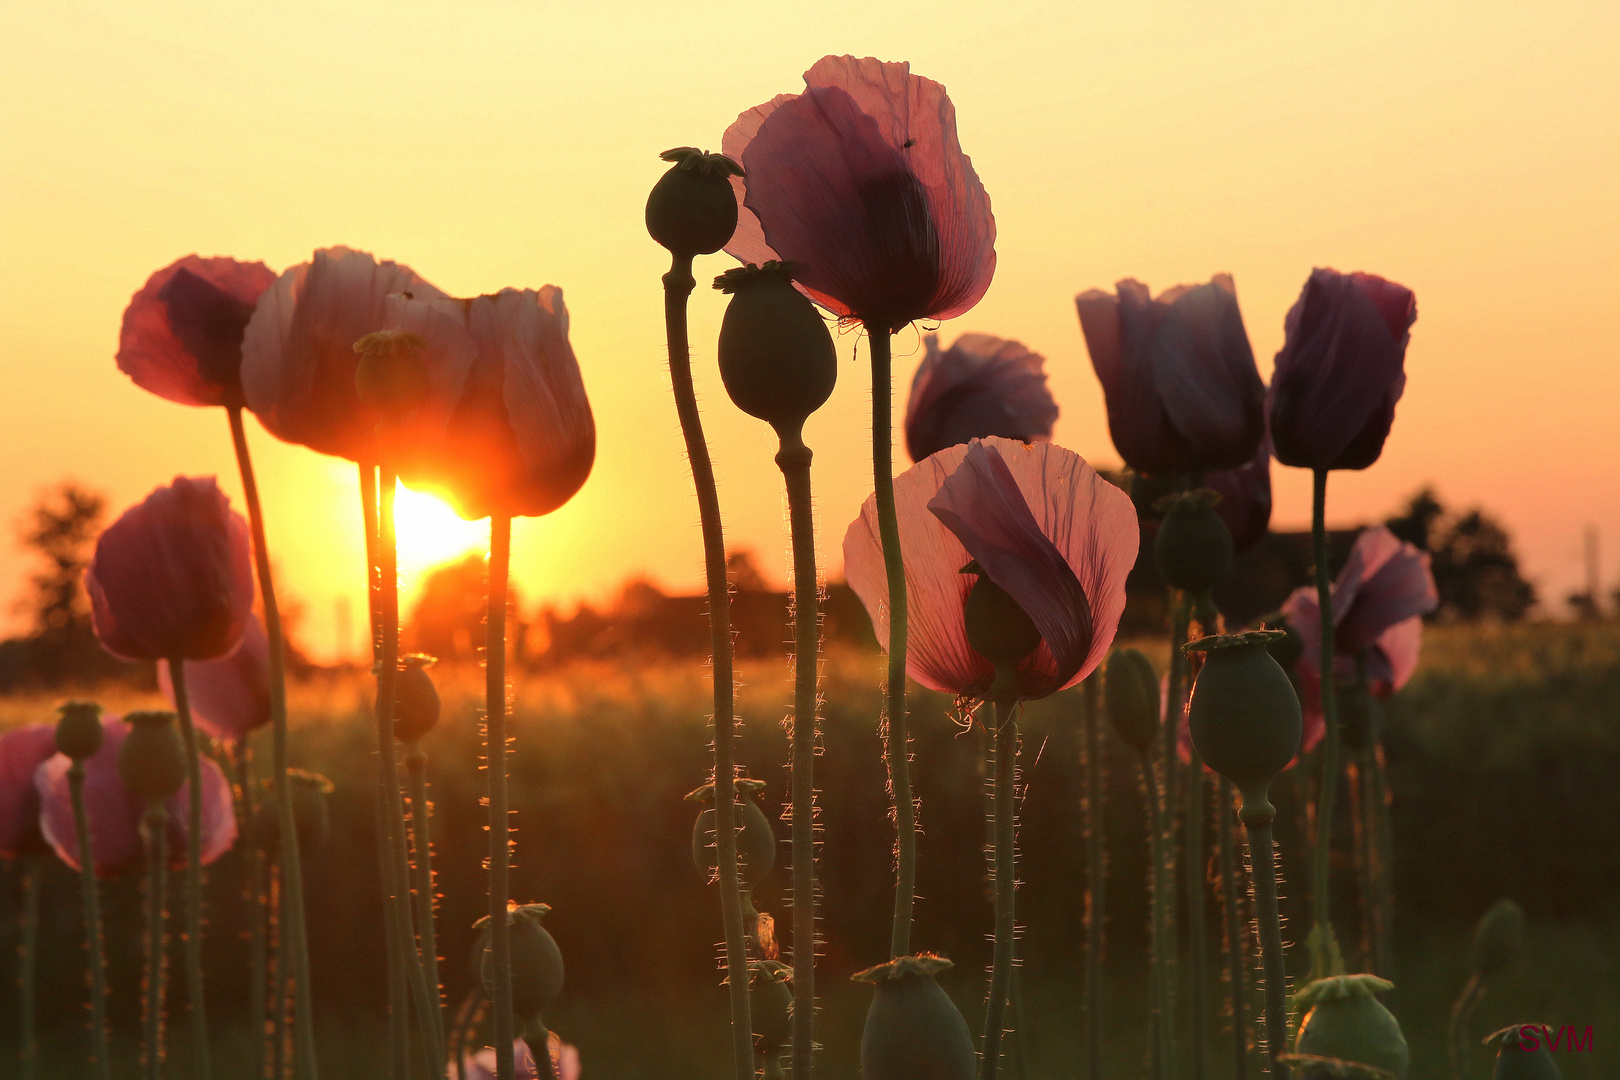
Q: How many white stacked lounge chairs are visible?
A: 0